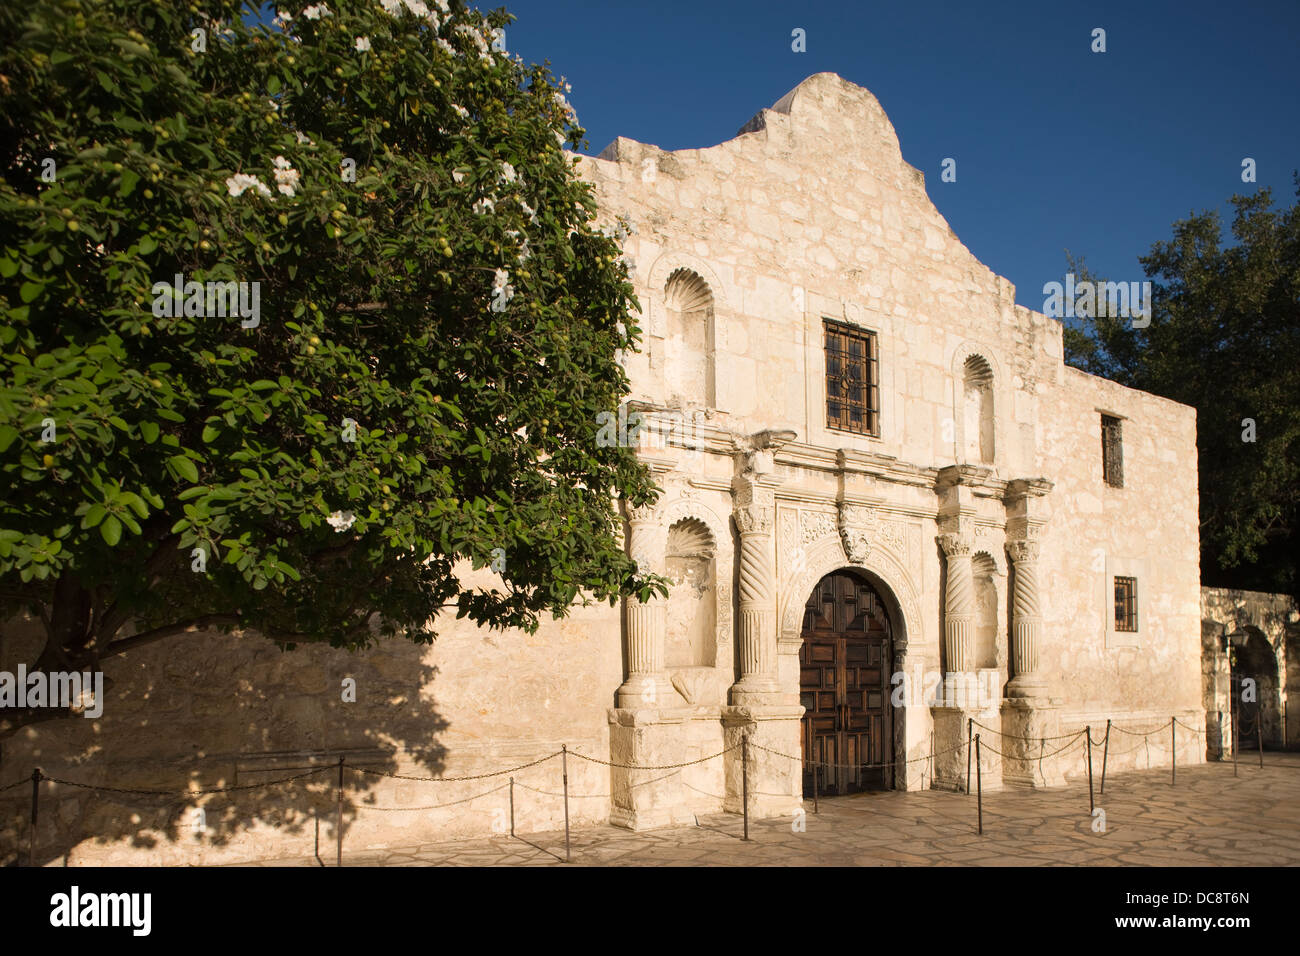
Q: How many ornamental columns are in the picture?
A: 4